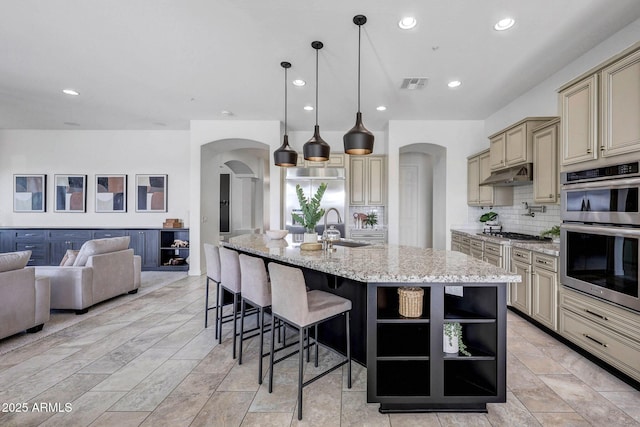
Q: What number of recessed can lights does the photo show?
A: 7